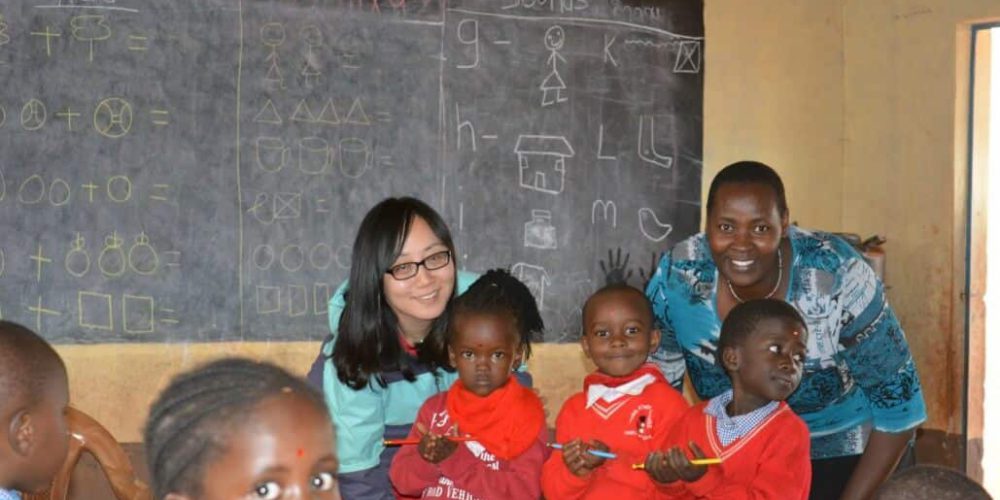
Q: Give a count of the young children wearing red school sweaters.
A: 3